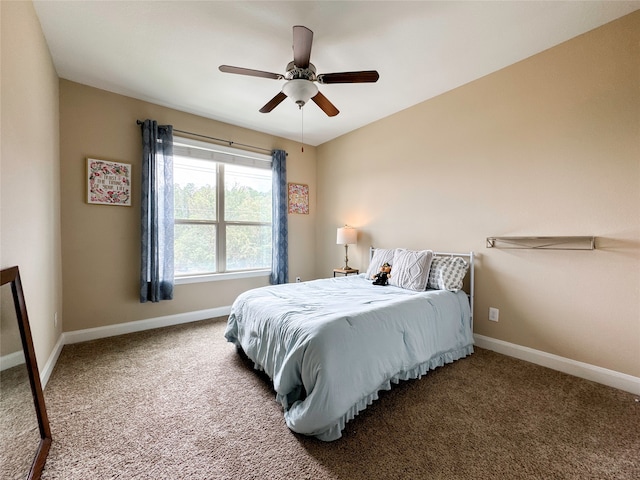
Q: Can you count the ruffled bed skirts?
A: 1